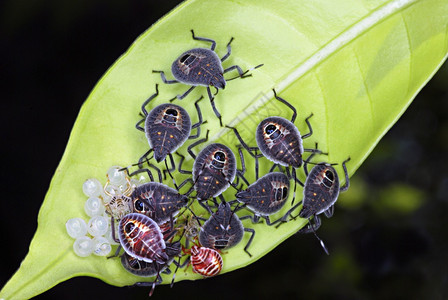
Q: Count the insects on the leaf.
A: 11